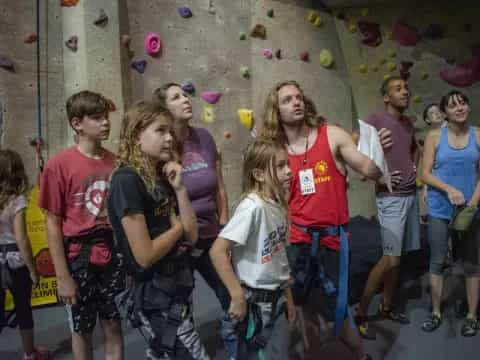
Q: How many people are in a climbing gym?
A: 9